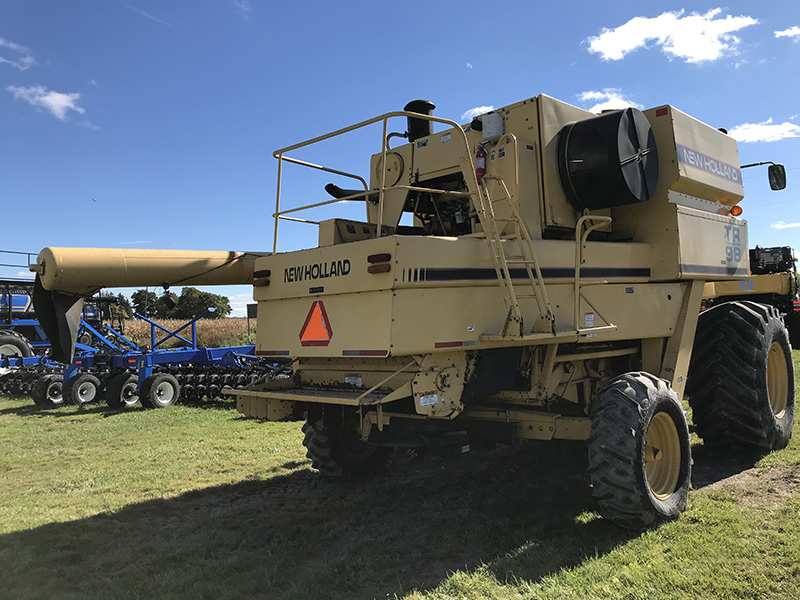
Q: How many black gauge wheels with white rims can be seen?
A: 4